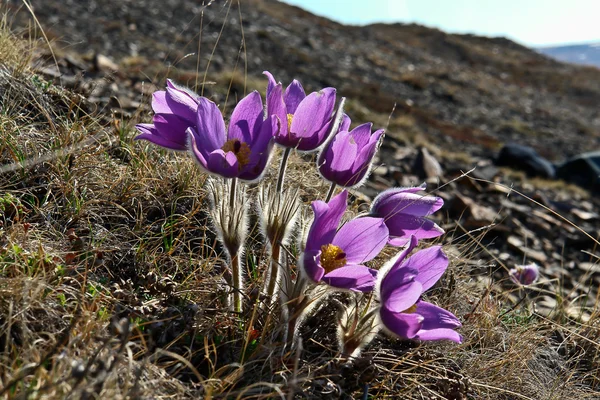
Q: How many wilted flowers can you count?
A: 0